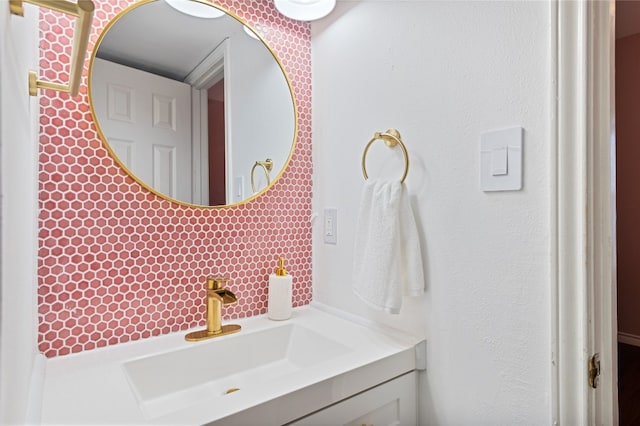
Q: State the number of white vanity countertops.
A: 1